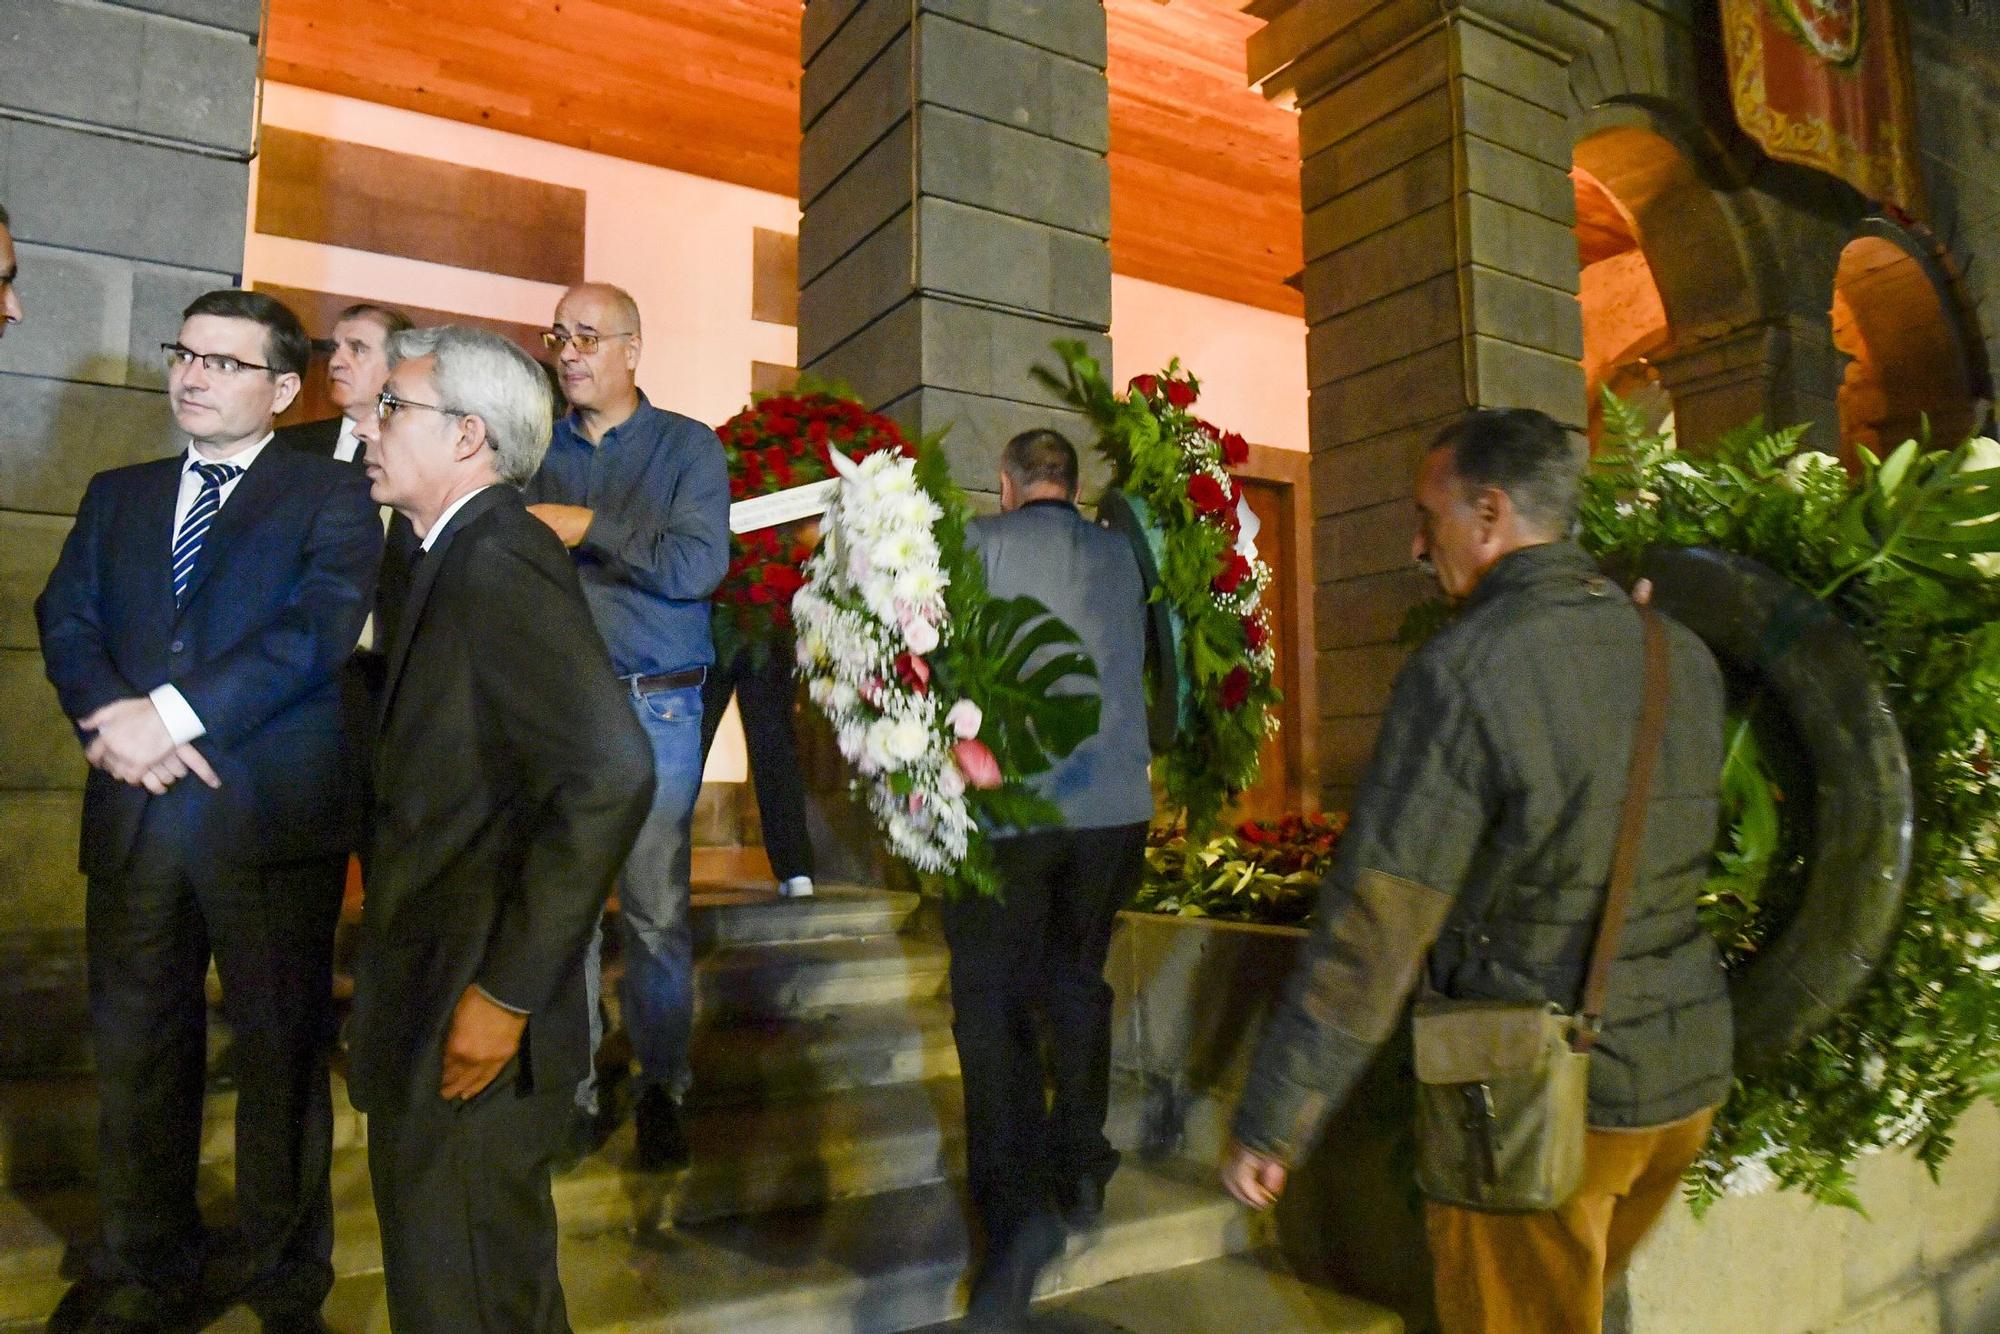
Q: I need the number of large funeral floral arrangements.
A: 4